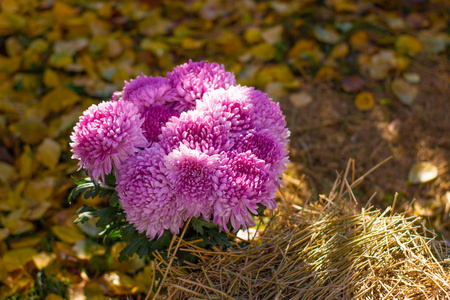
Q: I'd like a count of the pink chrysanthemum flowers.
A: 11